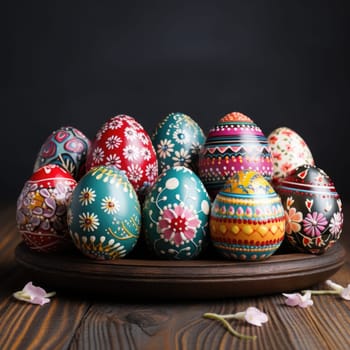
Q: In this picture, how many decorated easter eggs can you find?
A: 10